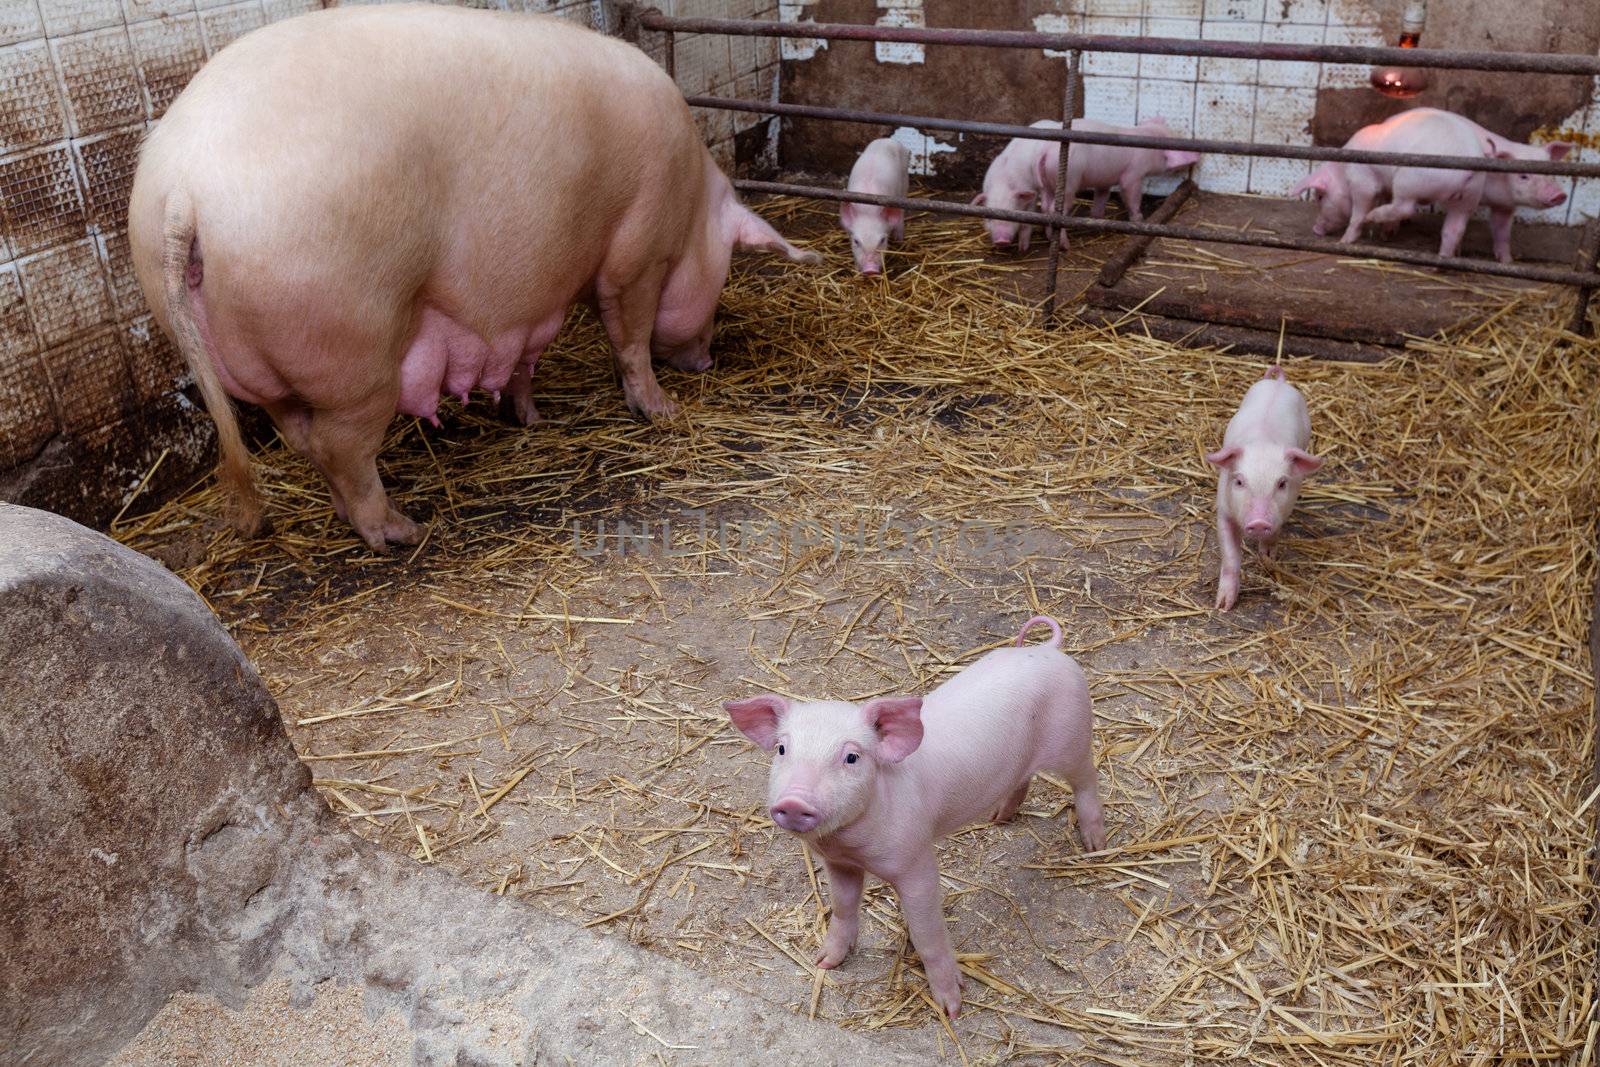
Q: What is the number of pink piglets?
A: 7